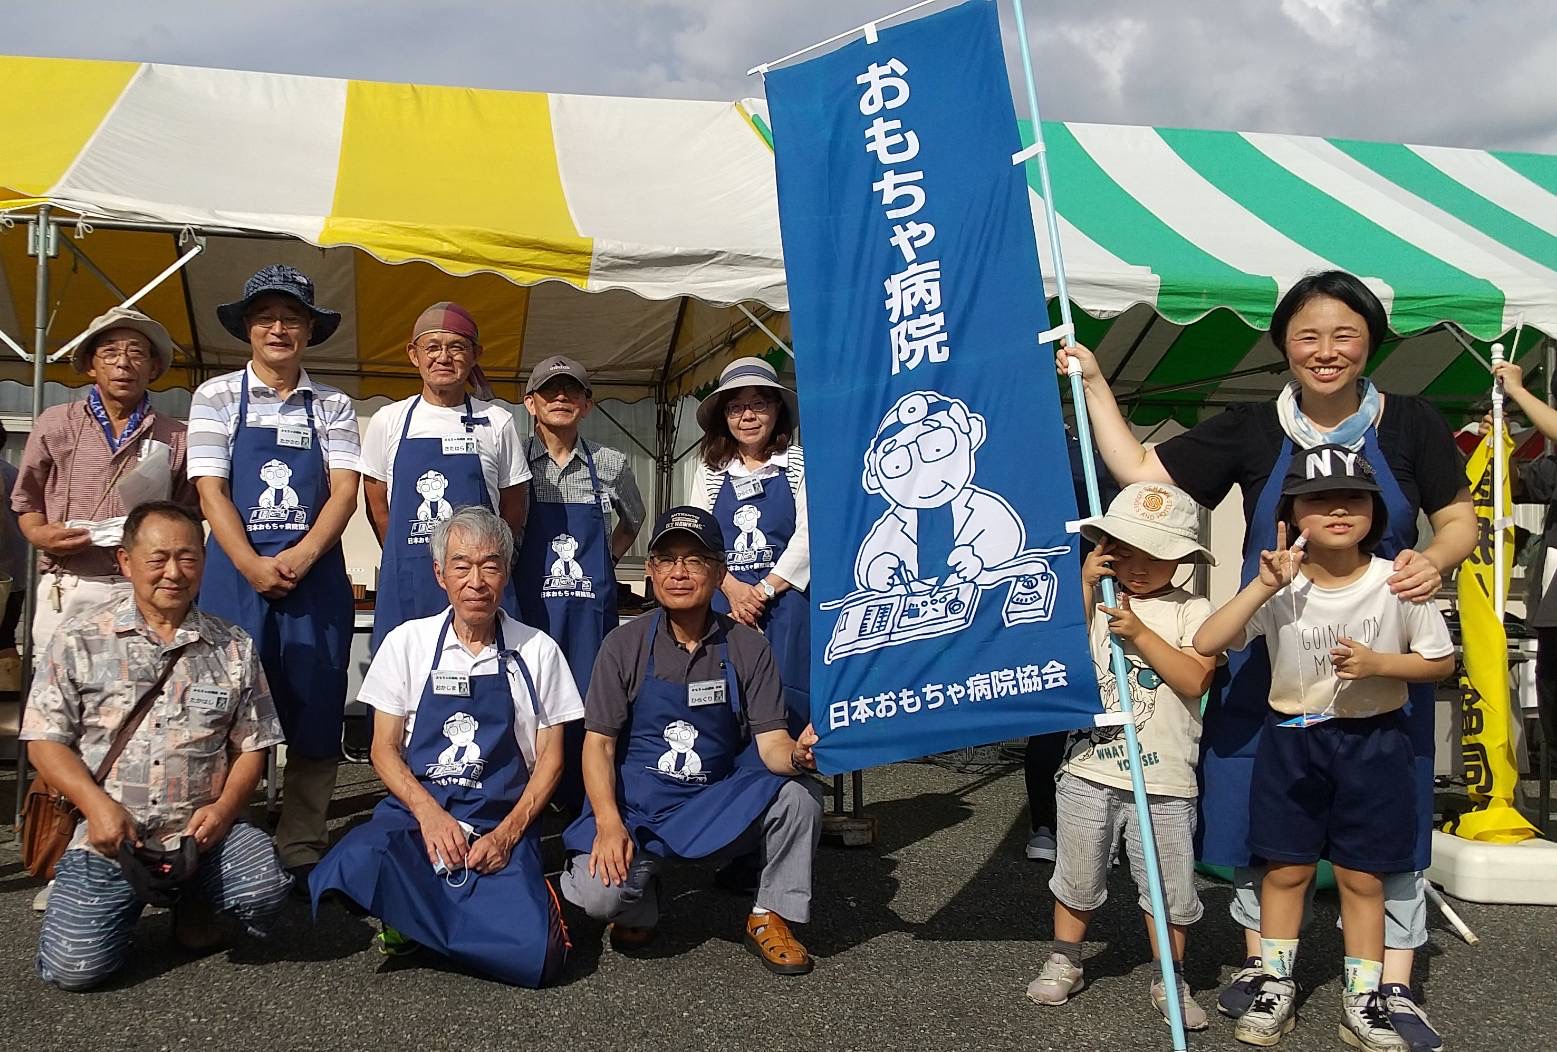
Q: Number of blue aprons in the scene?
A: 7